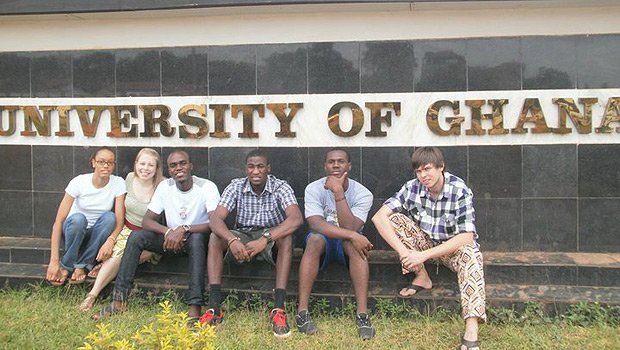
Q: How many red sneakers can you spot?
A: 2